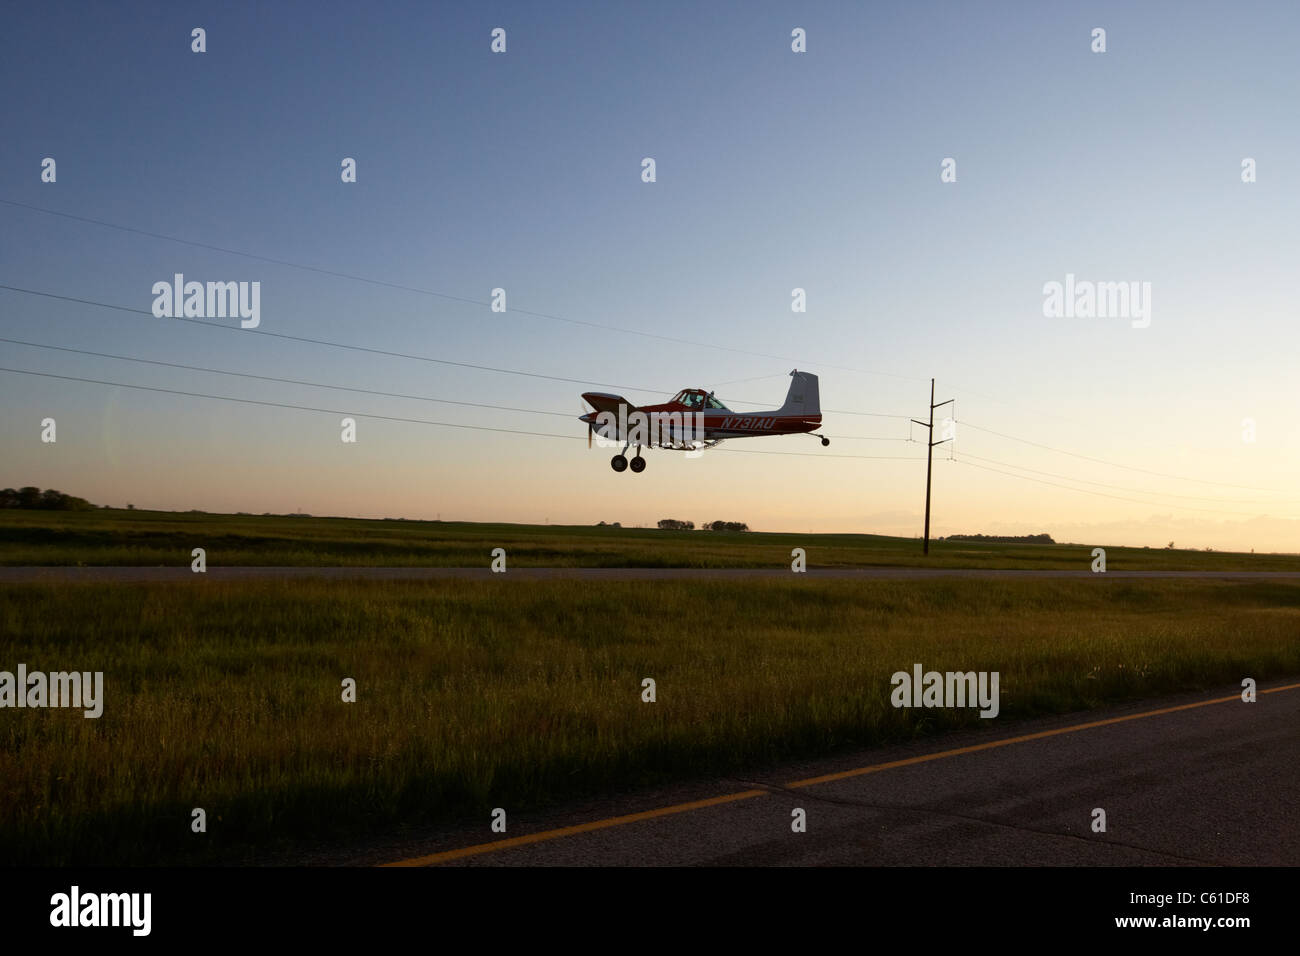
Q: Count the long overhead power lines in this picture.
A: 4